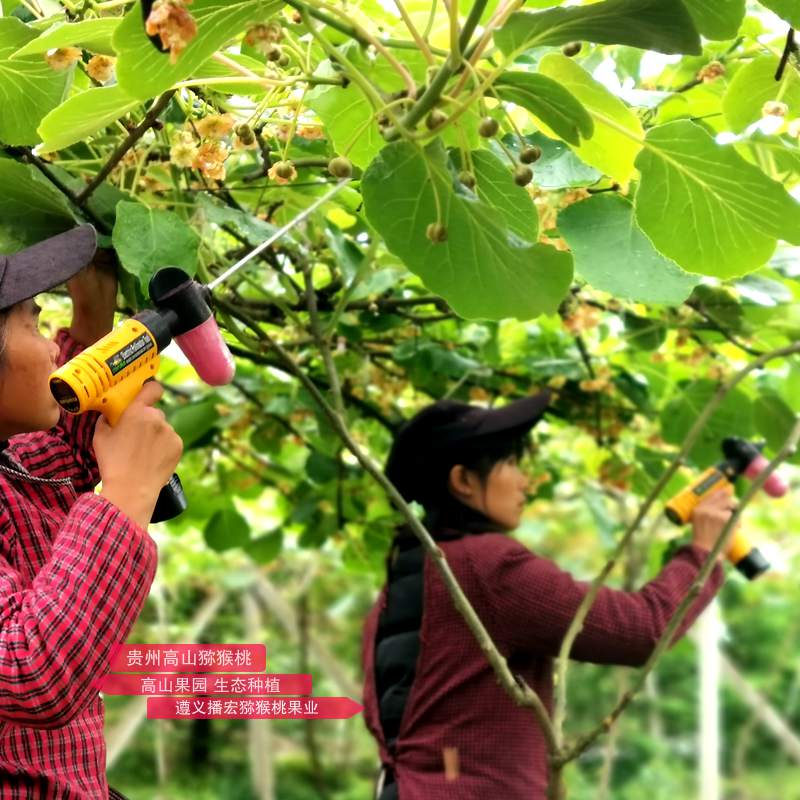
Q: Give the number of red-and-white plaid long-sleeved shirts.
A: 1